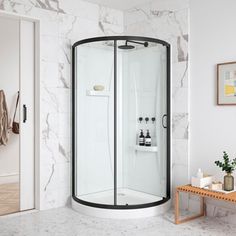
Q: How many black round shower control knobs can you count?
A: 3